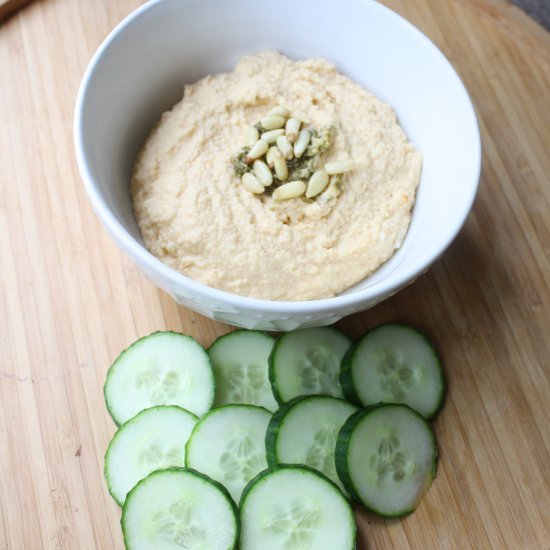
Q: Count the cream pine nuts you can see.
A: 15